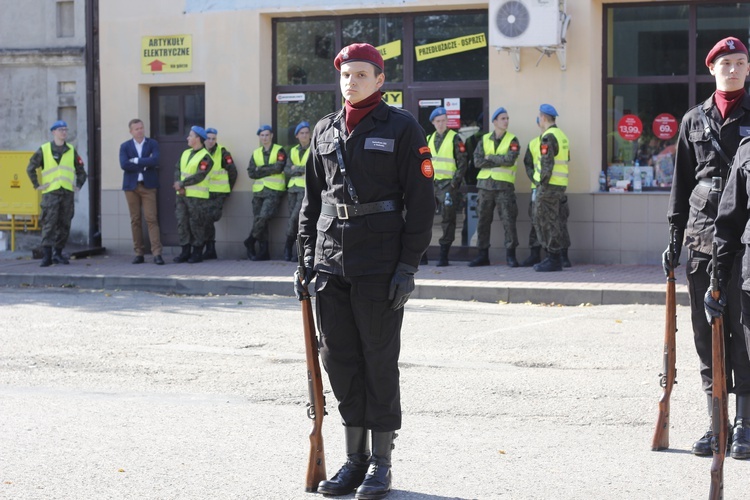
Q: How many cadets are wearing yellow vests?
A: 9